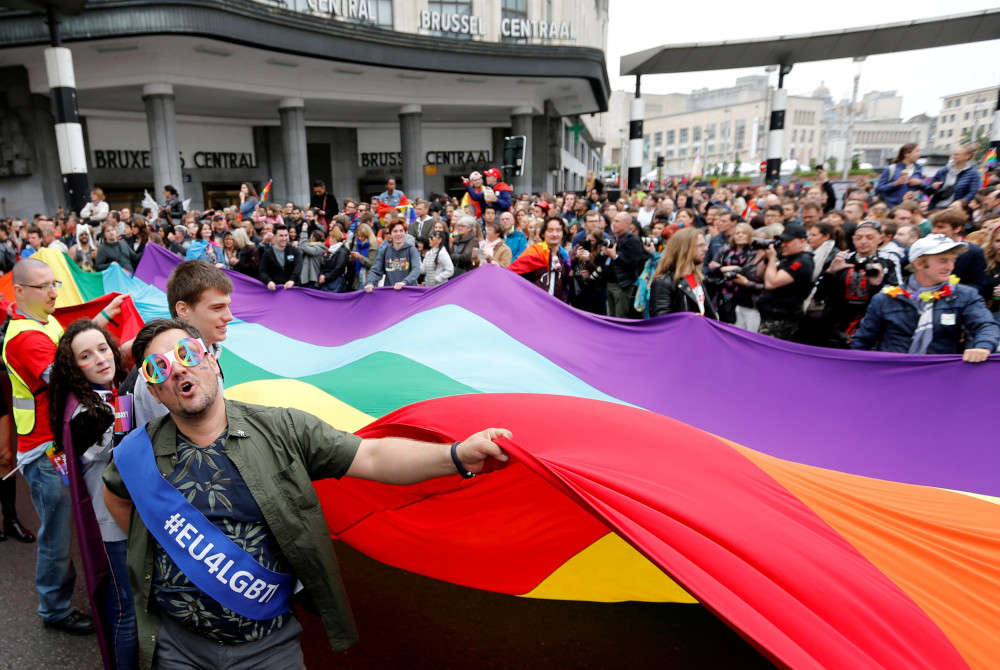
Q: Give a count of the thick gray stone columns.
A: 4